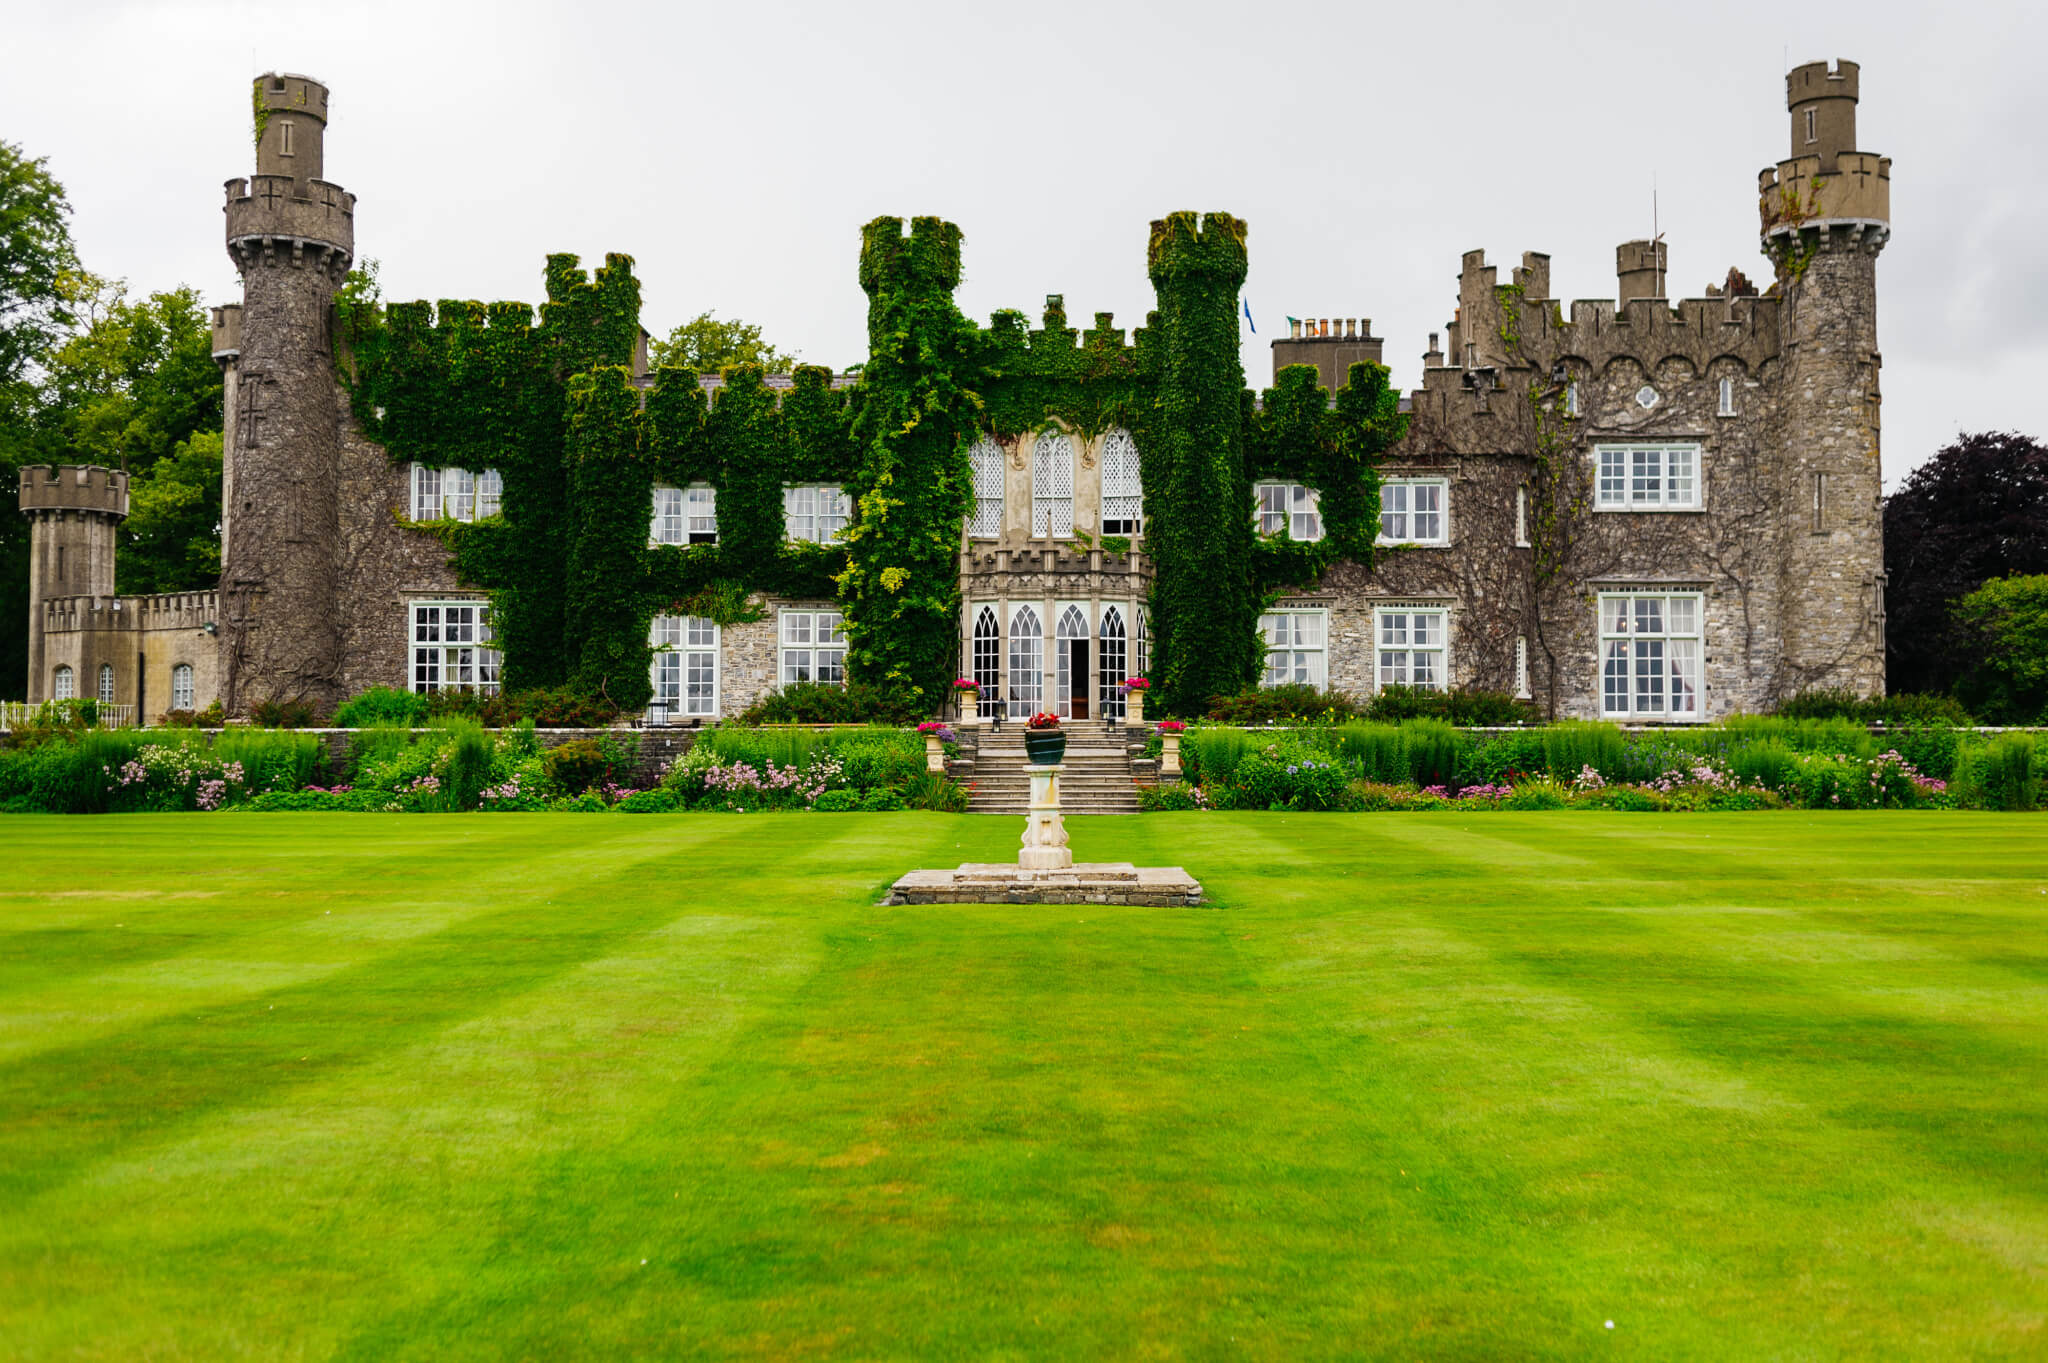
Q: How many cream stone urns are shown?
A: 4